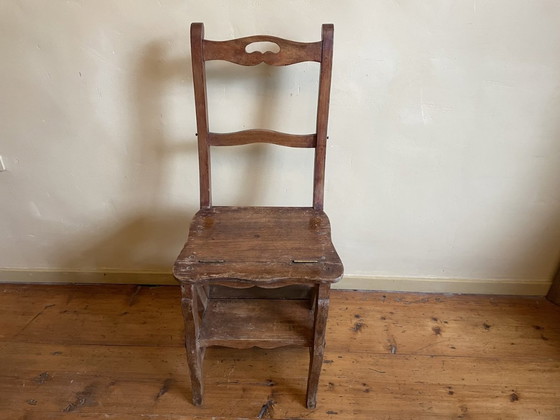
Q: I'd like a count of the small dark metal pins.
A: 2